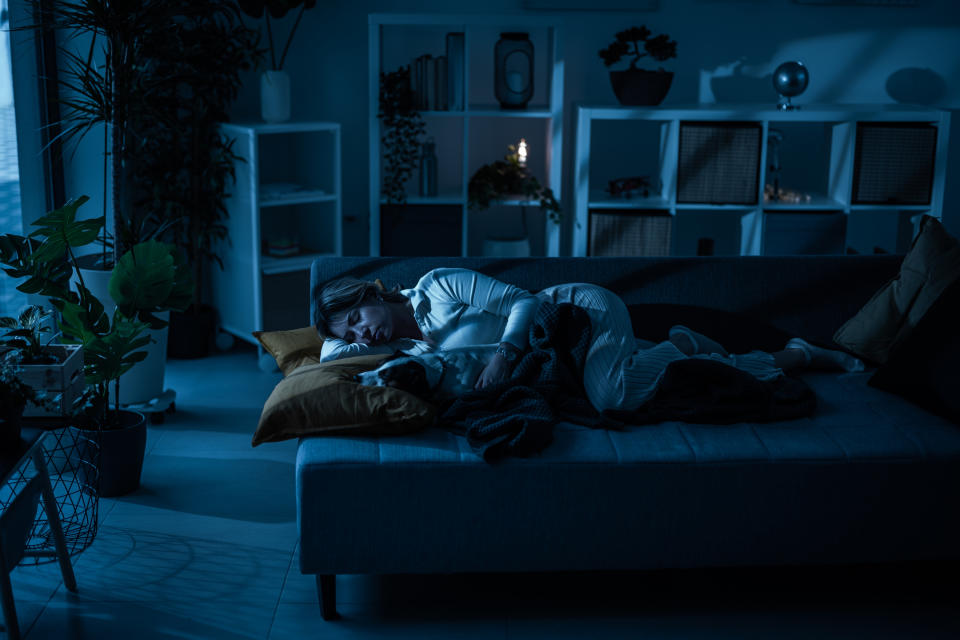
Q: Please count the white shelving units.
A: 3